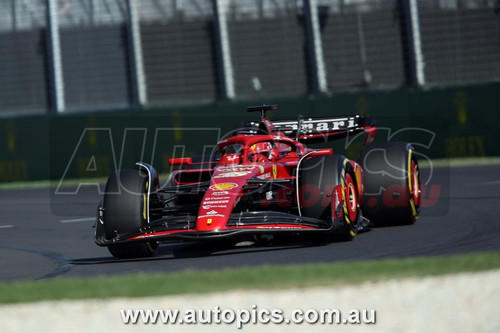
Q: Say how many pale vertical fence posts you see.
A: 5